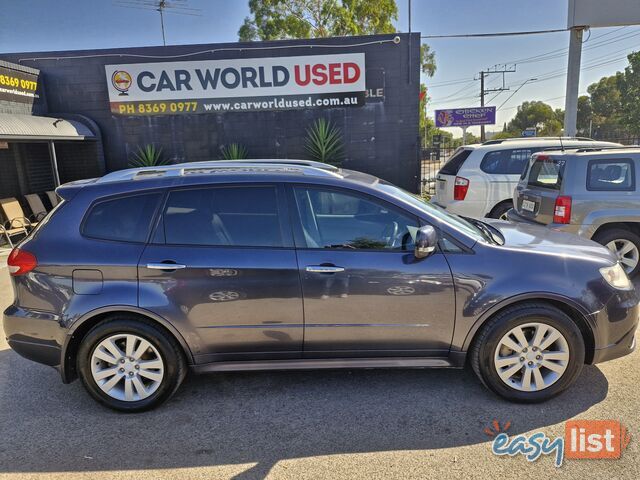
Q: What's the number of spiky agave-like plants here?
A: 3